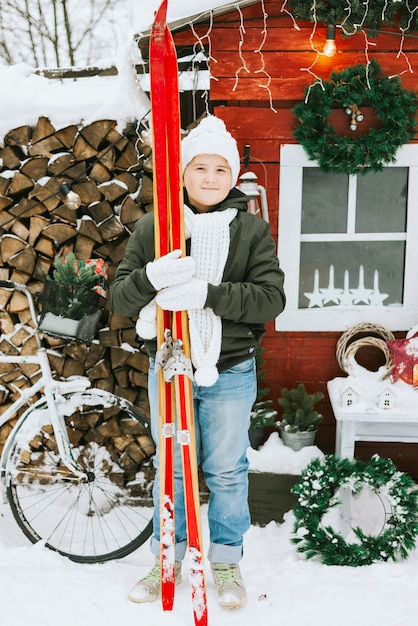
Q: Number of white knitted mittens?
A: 2